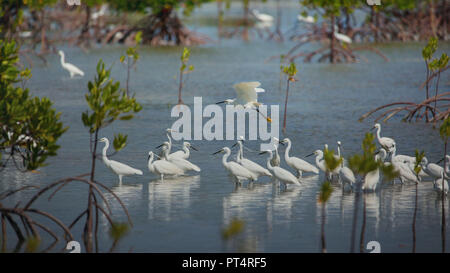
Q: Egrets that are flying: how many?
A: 1